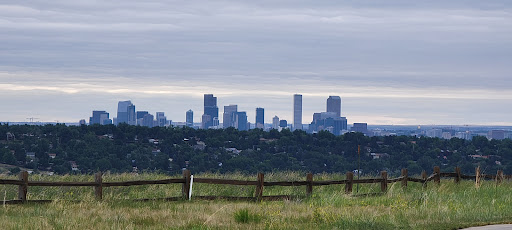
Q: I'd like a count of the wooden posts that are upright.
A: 13